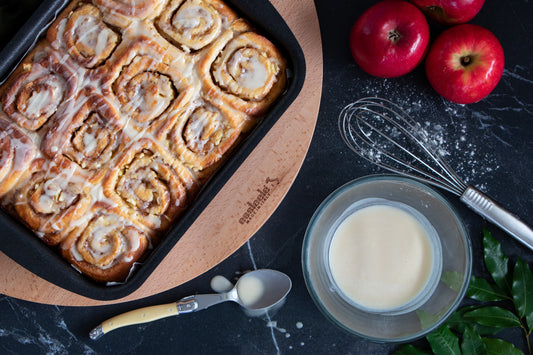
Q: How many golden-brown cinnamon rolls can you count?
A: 12